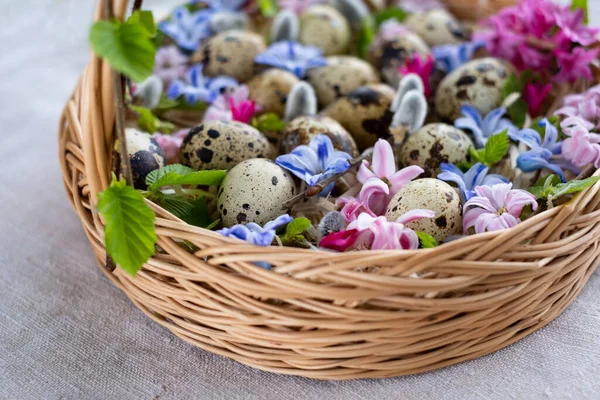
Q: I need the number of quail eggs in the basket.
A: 14